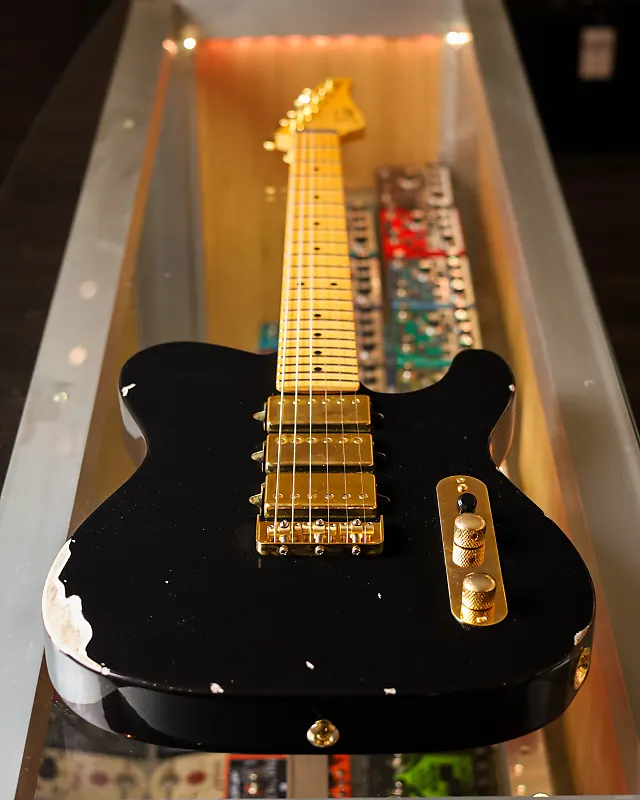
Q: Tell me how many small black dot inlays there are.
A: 10